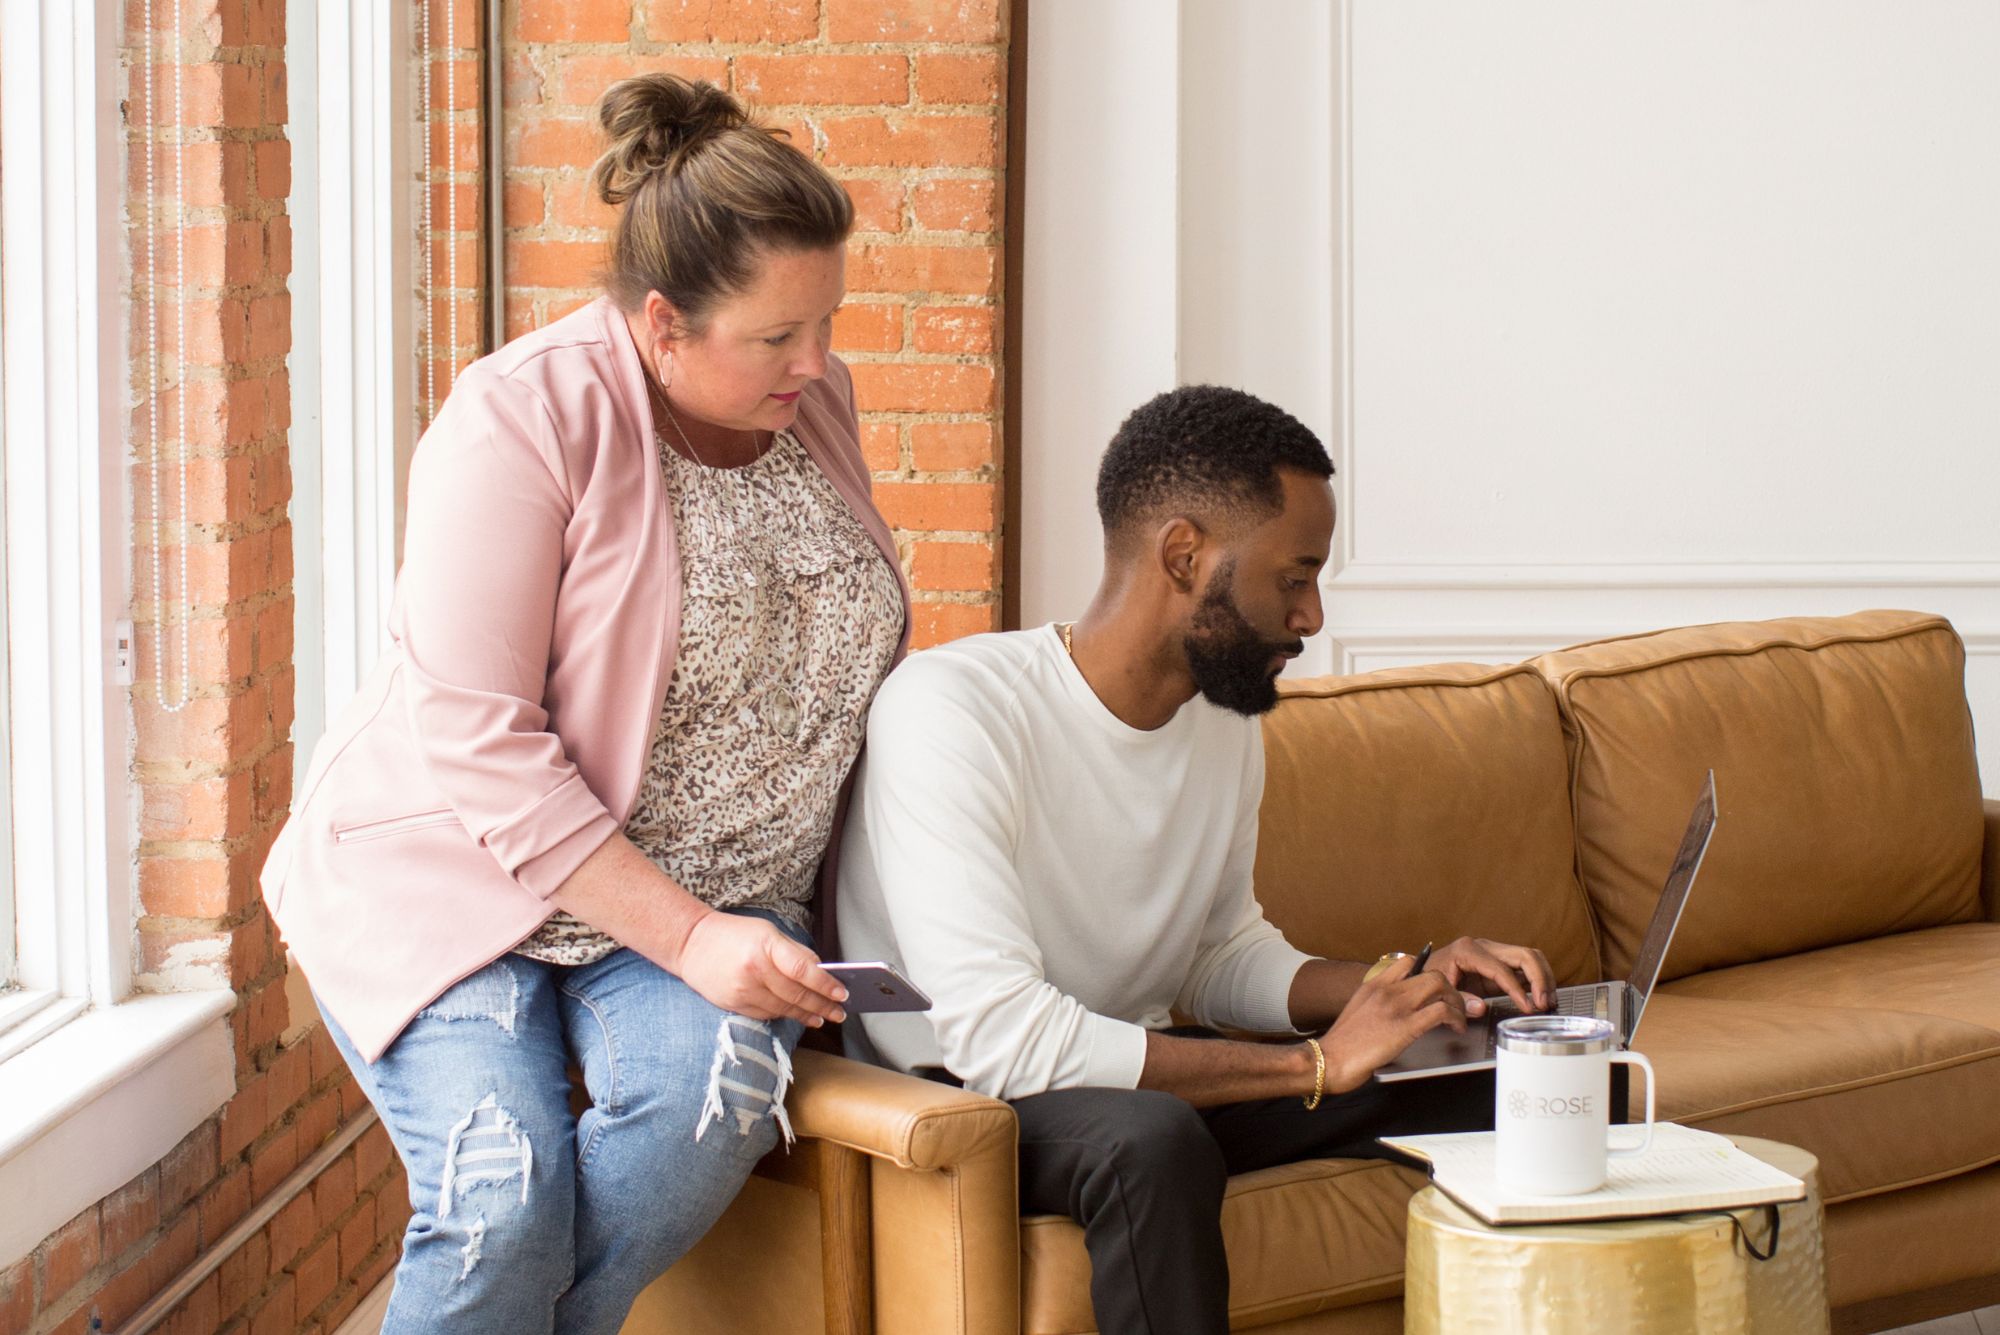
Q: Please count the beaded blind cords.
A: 2